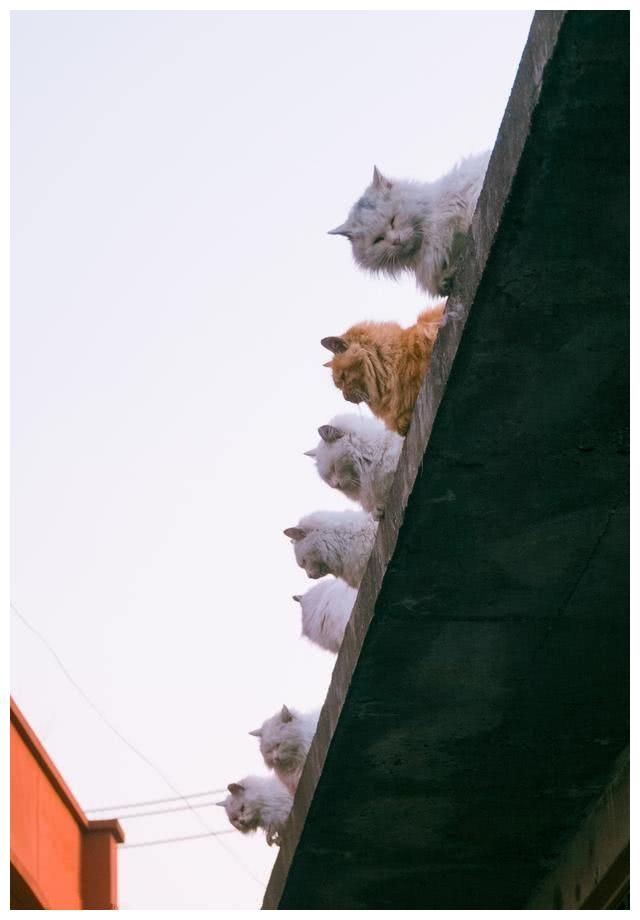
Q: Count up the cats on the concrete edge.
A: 7